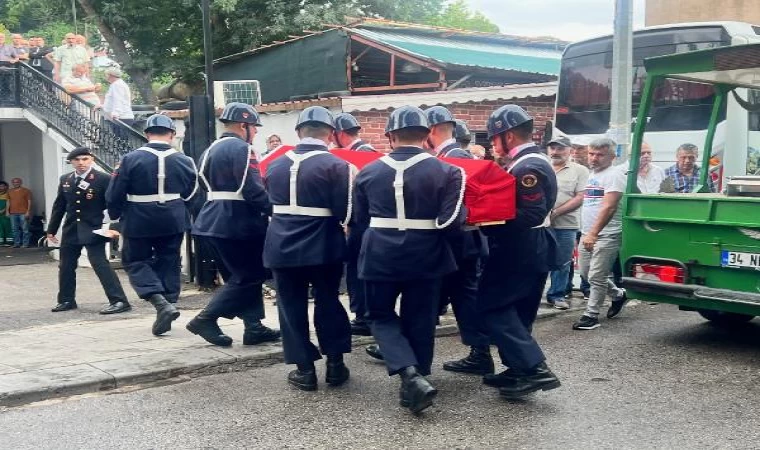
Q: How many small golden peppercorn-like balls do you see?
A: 4